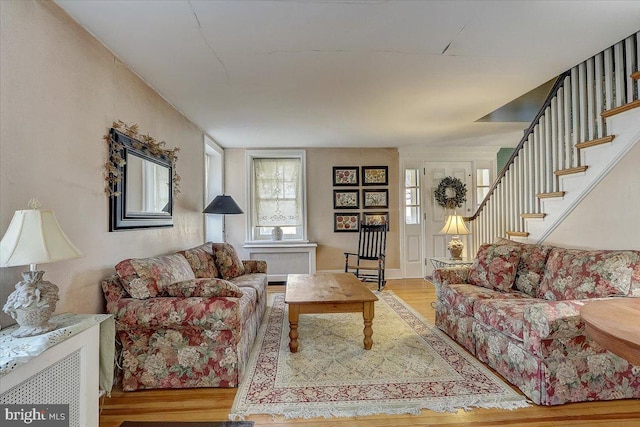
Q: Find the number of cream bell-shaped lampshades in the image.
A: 2